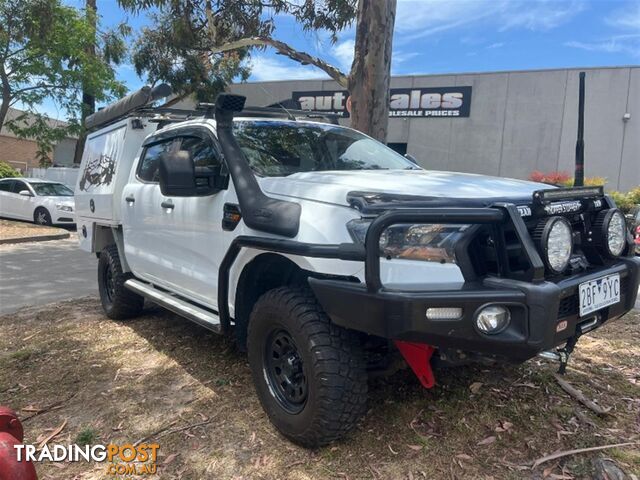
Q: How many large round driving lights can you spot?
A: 2